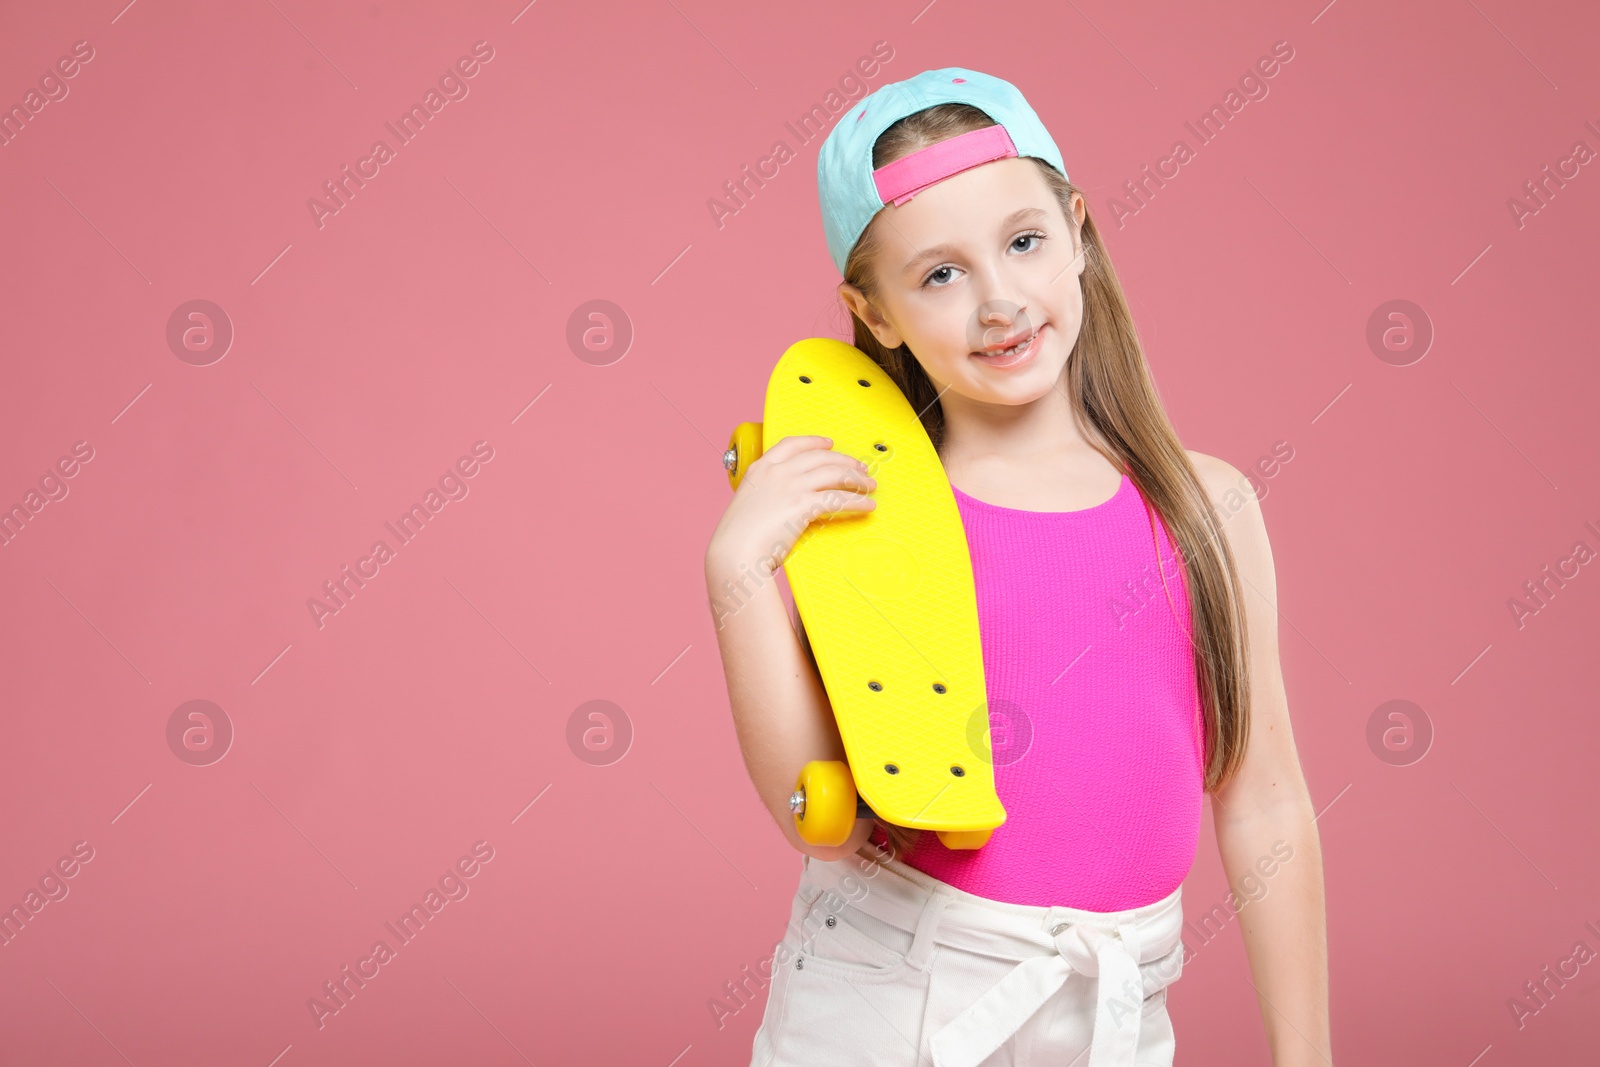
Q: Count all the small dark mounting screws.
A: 7